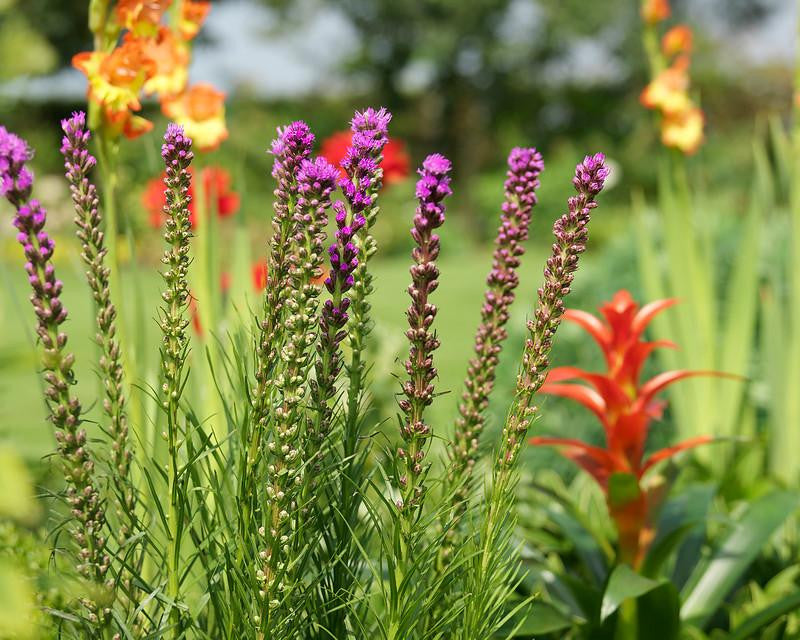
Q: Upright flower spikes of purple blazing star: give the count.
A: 10